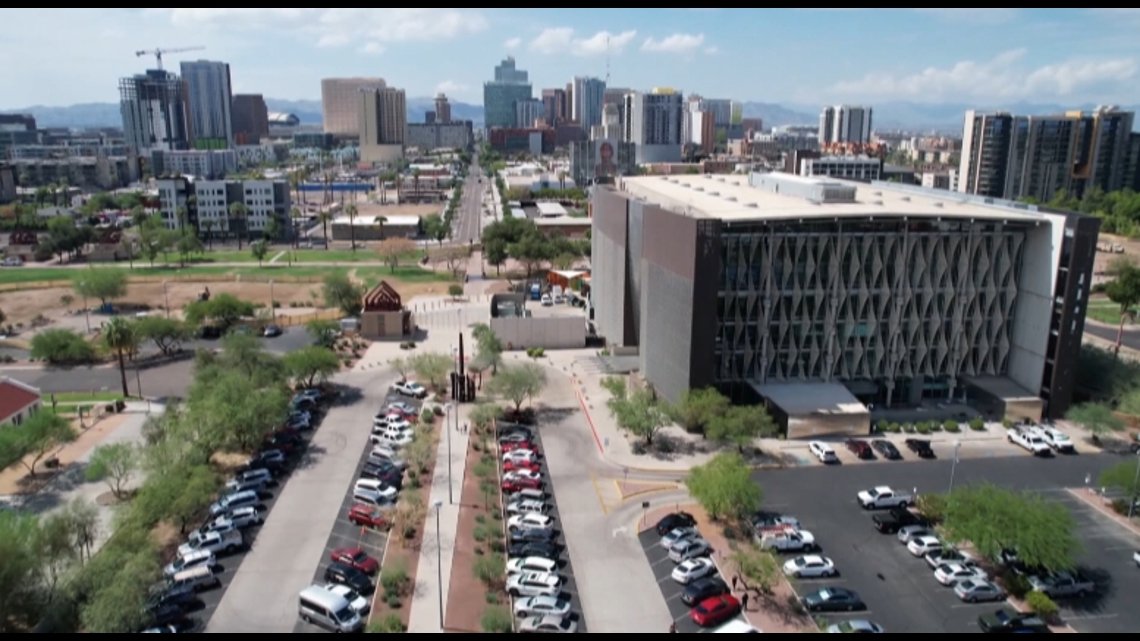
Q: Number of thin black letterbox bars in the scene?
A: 2